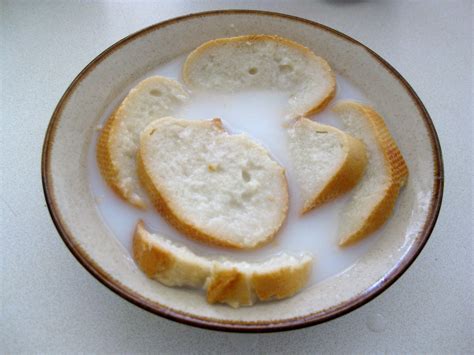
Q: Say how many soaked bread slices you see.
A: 6